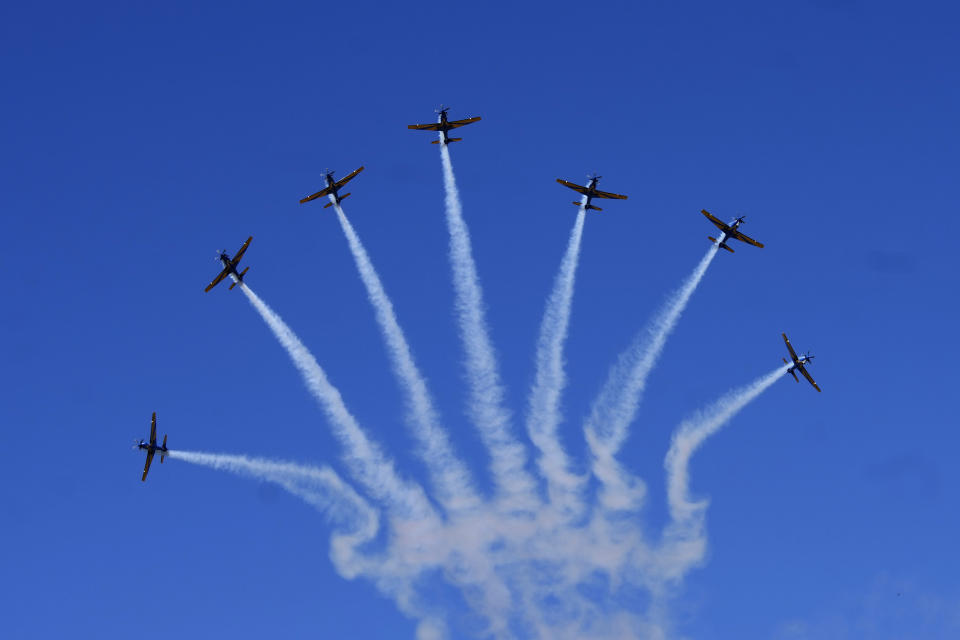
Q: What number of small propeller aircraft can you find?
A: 7